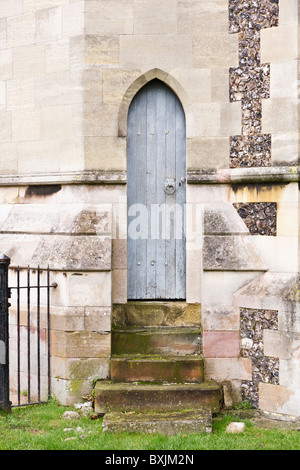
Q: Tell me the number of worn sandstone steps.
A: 5